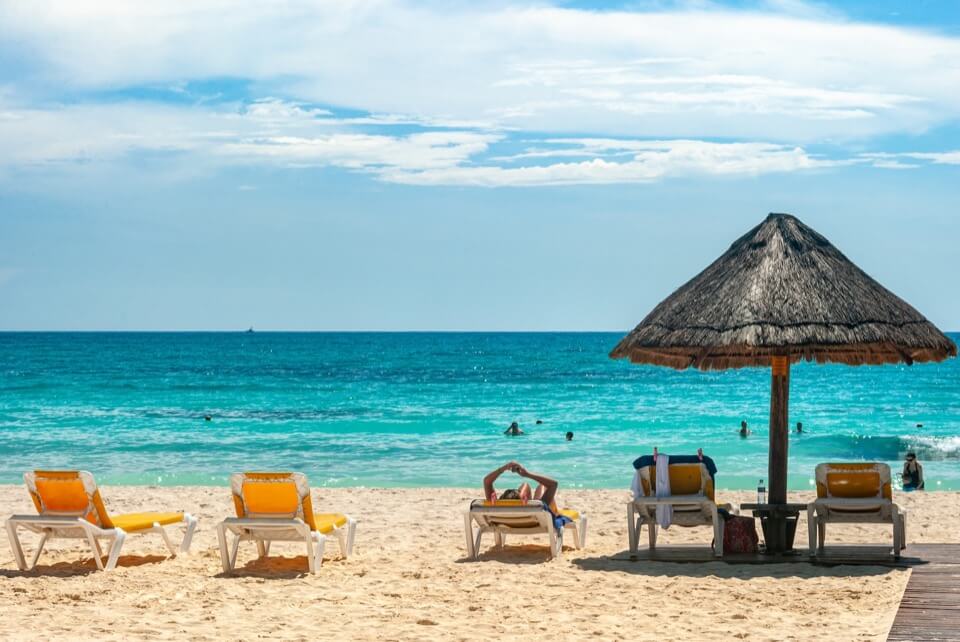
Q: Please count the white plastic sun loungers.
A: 5